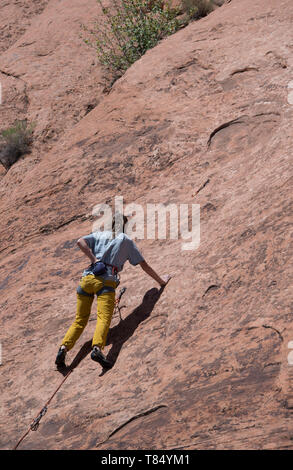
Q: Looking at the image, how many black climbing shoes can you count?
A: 2